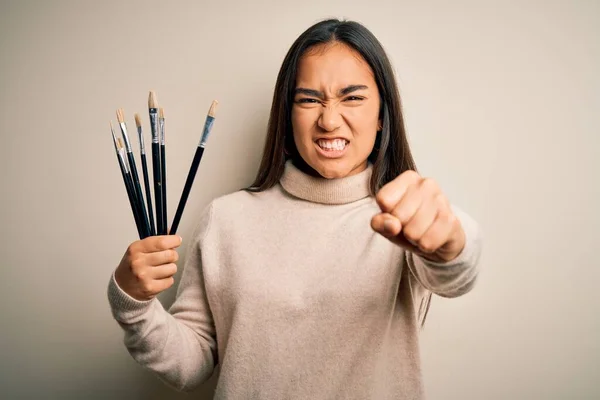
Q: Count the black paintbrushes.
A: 7